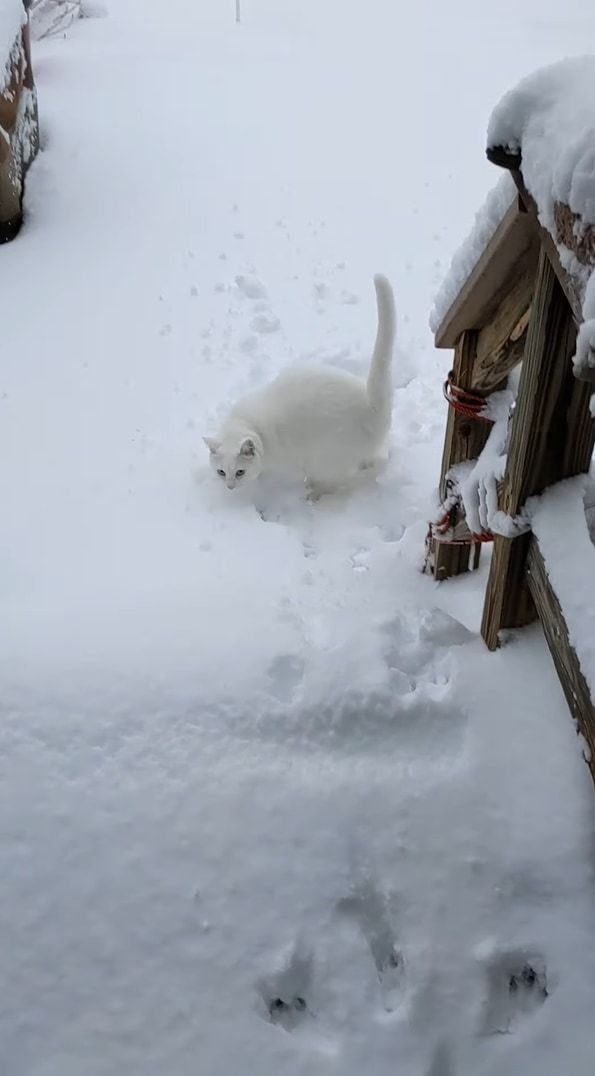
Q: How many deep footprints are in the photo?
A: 3